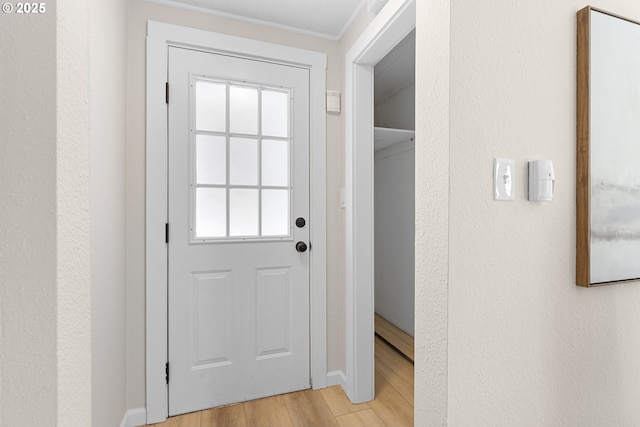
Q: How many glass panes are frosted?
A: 9